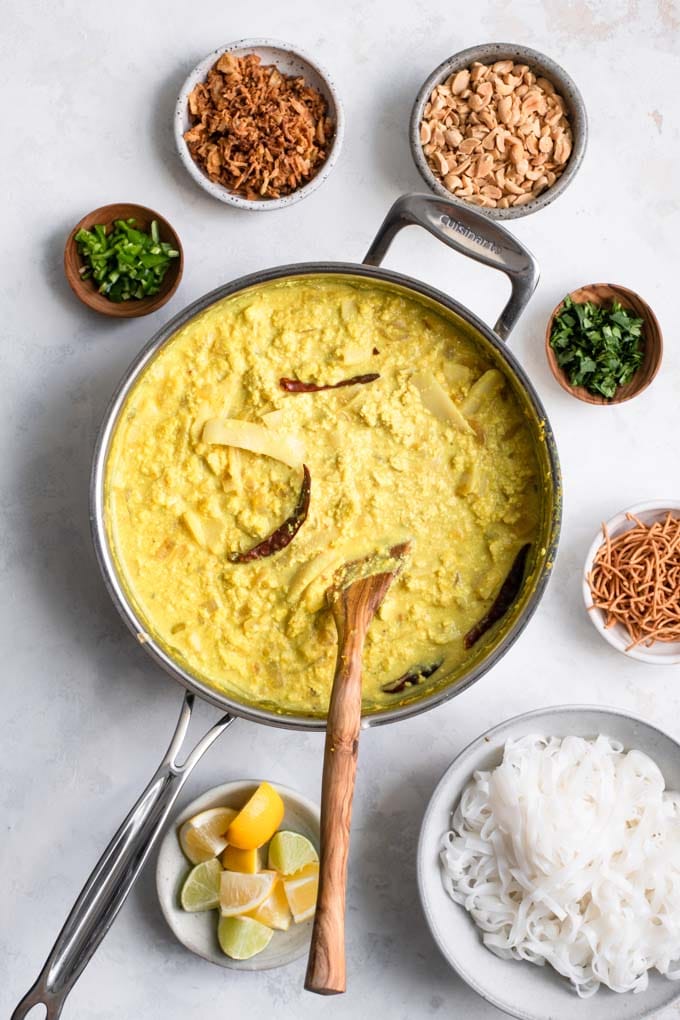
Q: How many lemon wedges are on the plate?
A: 6